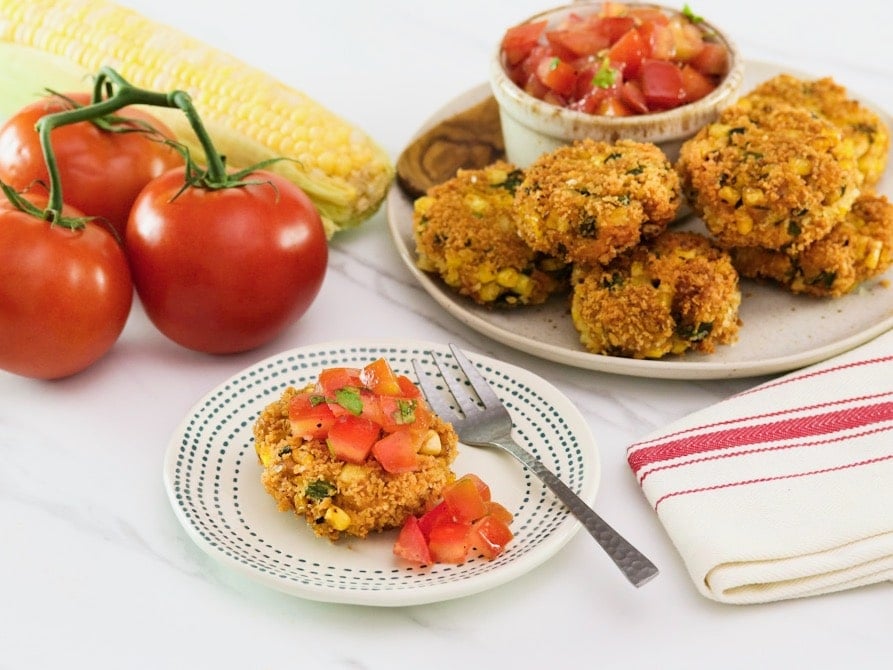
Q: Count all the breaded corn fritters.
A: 7